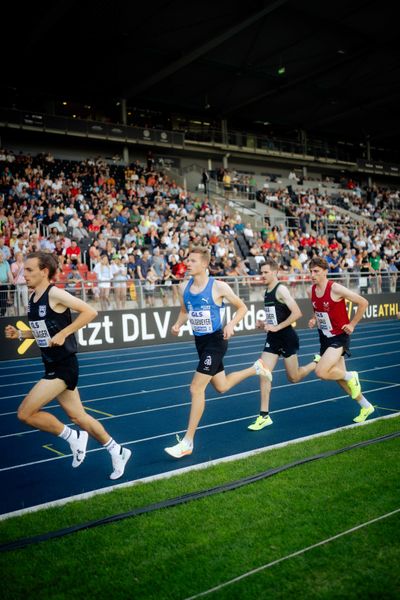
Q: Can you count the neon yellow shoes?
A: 4